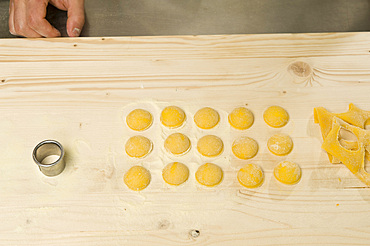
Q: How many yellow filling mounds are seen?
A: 15